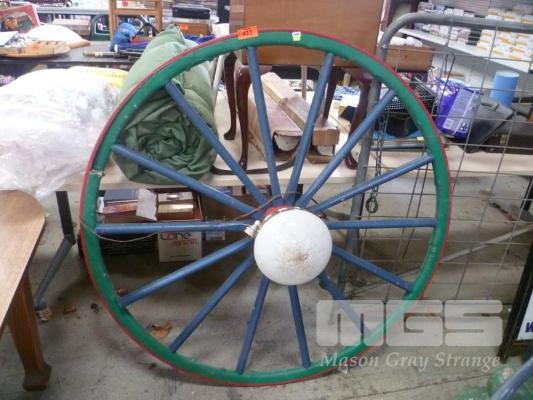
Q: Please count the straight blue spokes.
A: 14